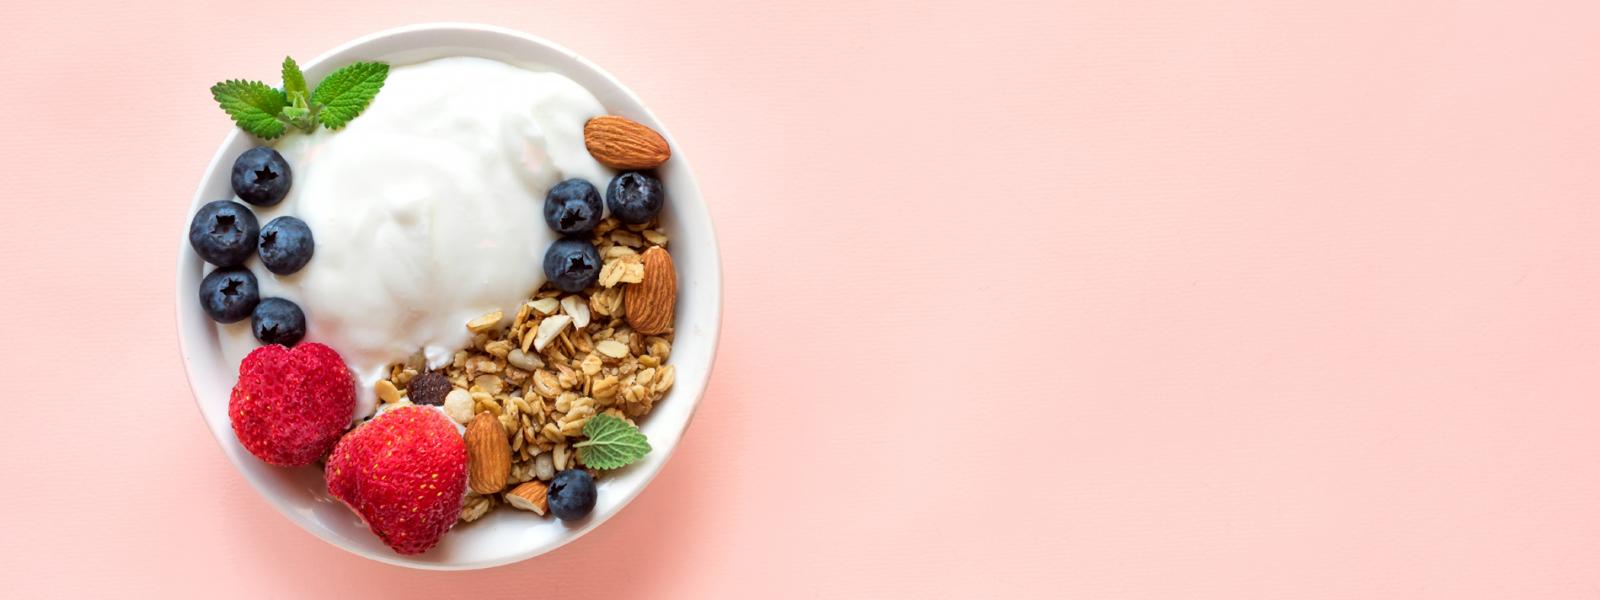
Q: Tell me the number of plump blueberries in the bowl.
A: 9